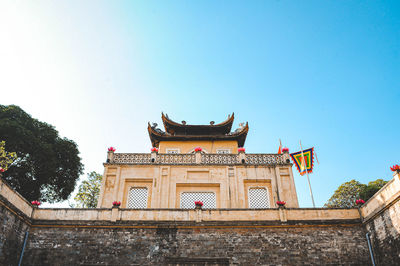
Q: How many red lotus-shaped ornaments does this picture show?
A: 12